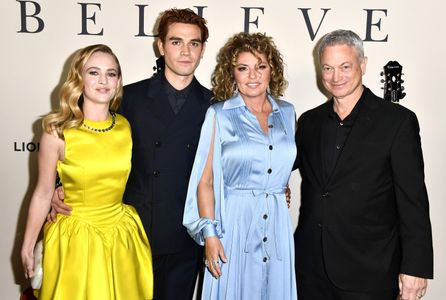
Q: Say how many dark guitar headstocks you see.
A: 2